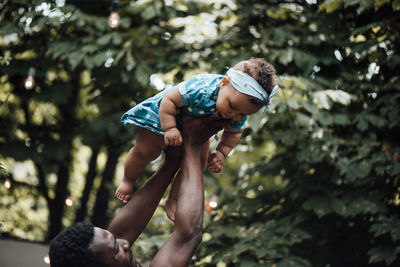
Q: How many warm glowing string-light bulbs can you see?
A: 6